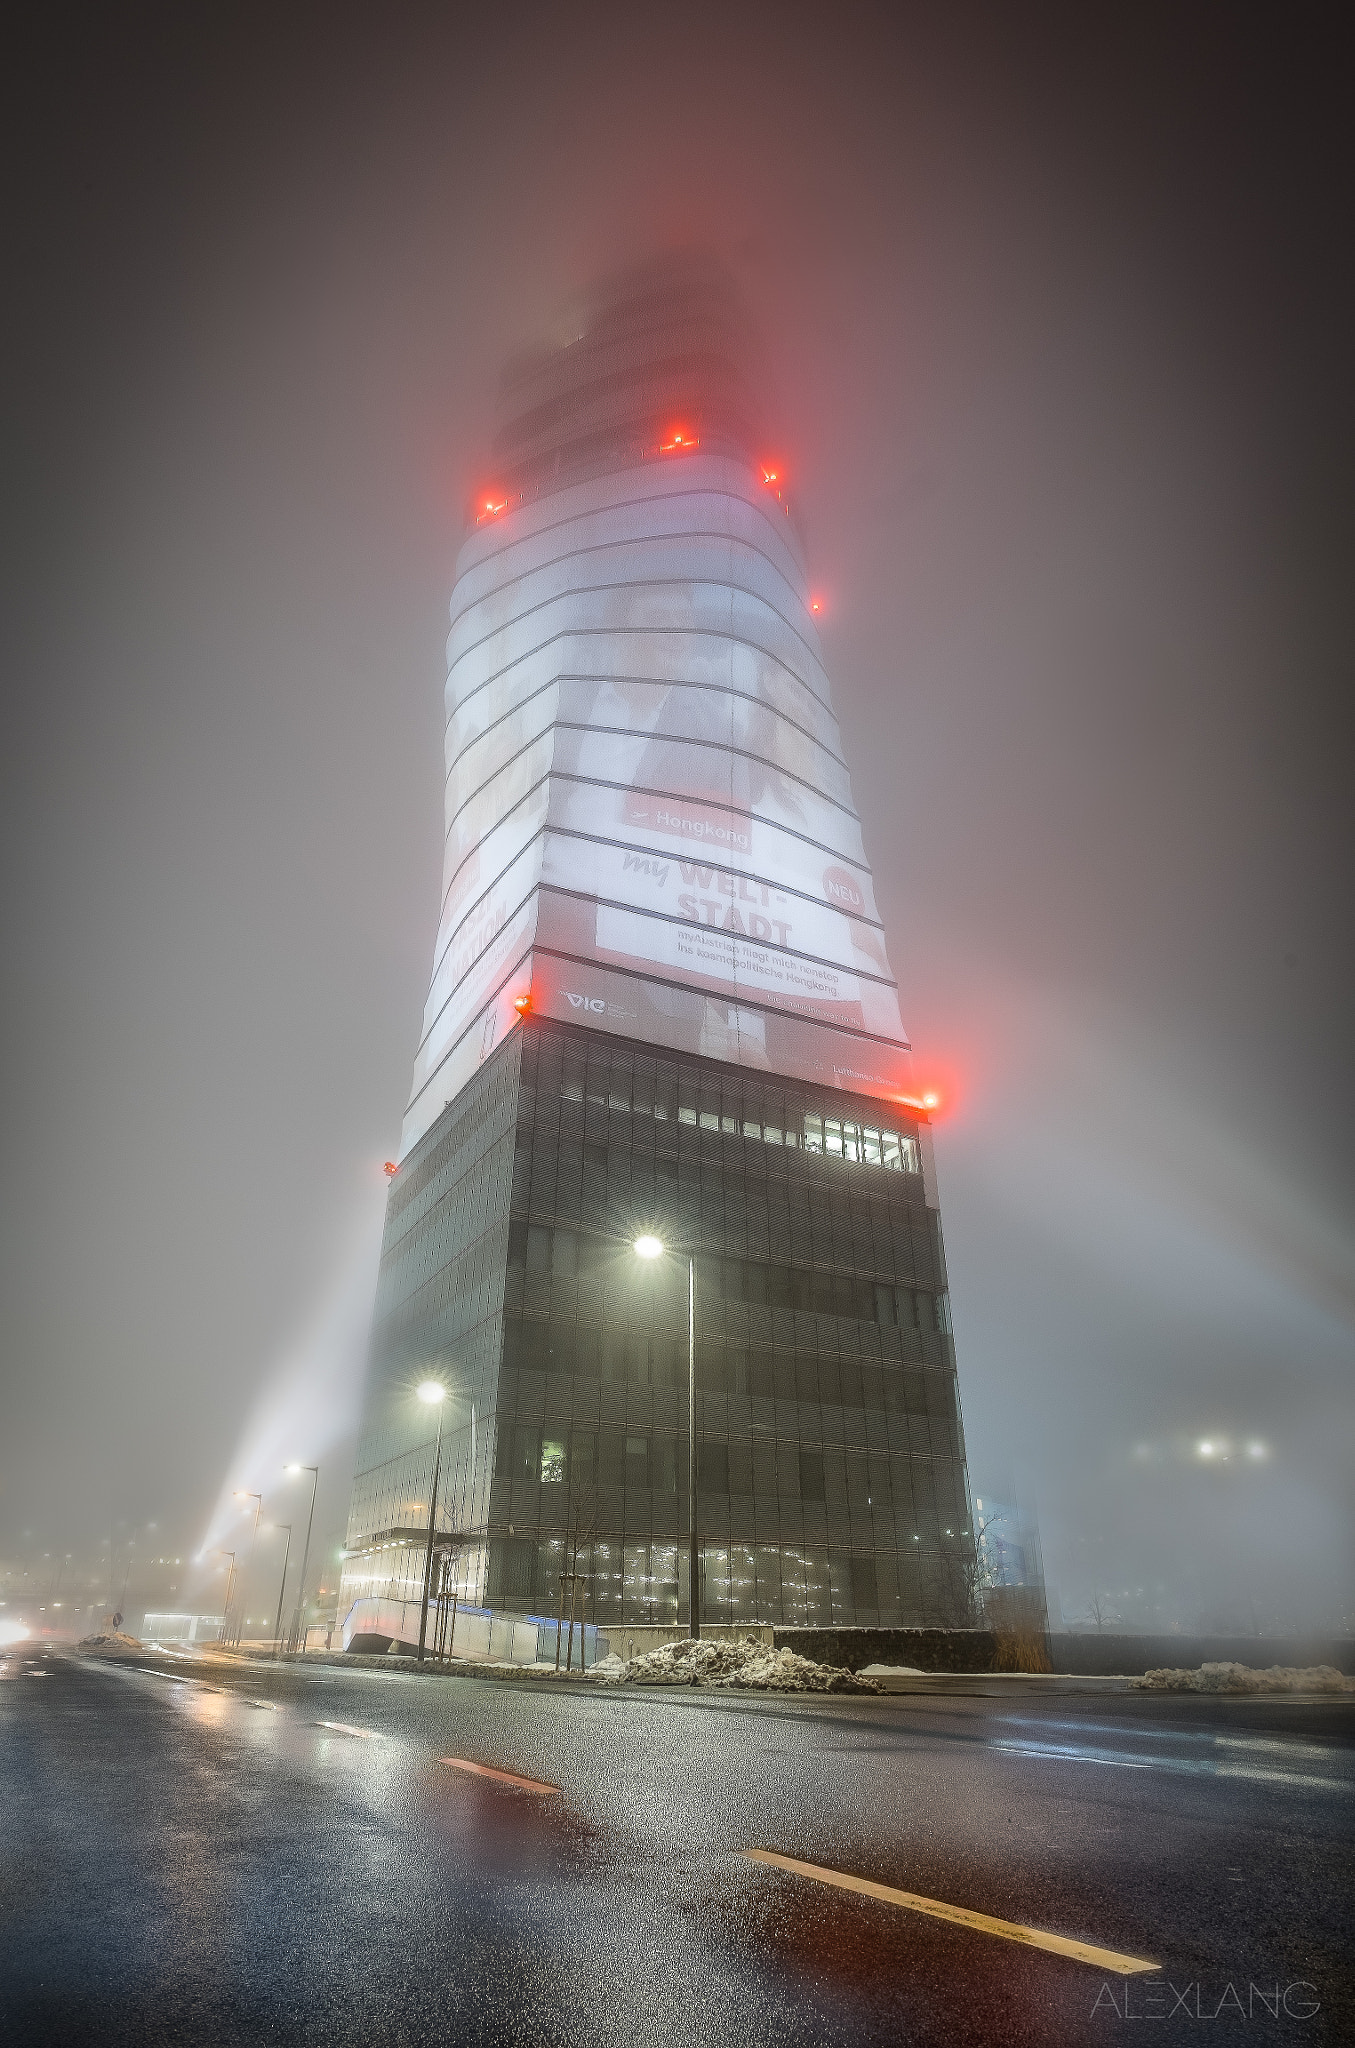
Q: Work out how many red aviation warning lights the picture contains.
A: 7